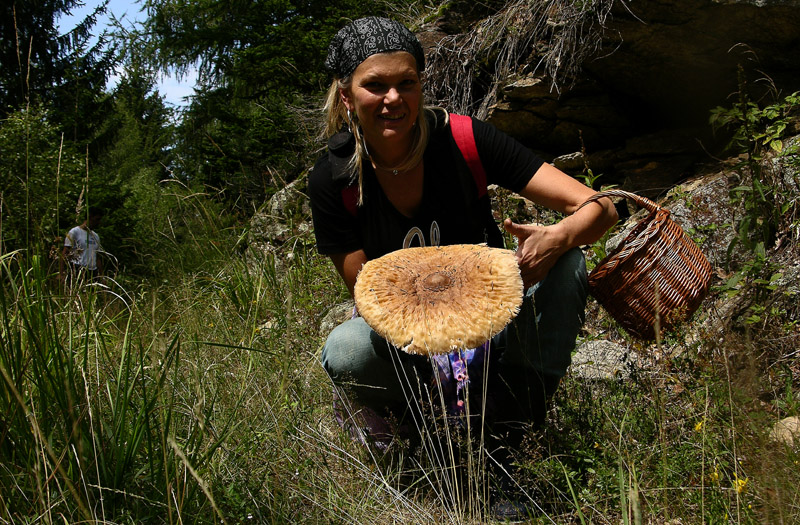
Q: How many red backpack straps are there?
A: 2